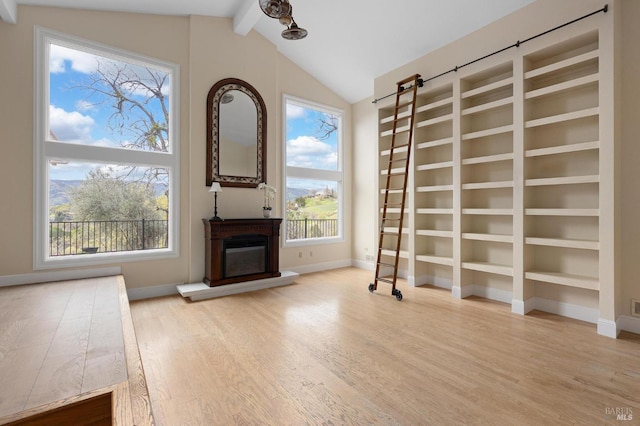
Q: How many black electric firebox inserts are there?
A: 1